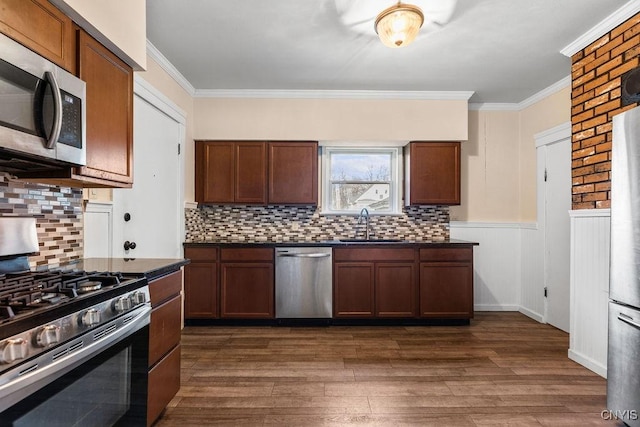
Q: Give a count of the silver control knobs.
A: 5